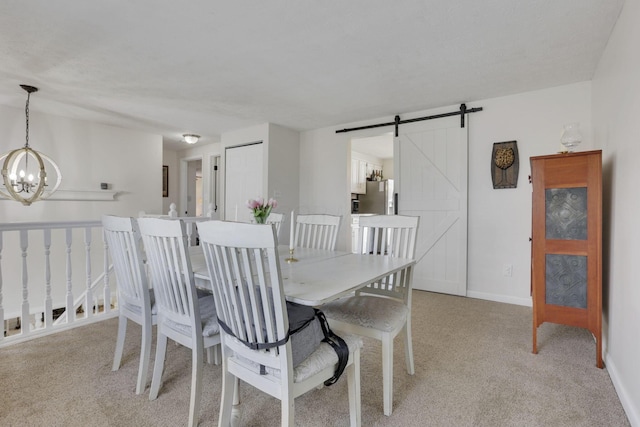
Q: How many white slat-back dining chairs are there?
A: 6